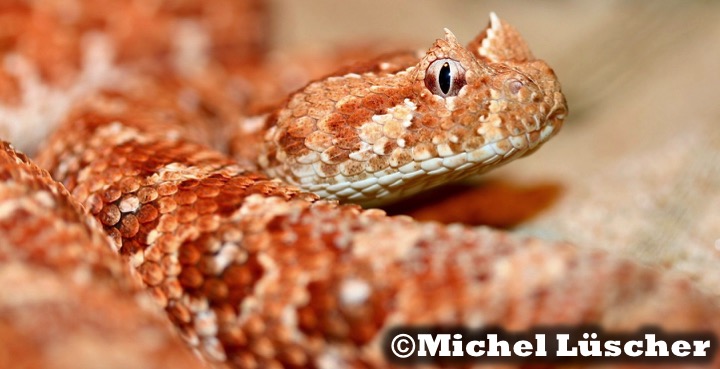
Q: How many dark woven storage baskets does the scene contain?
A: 0